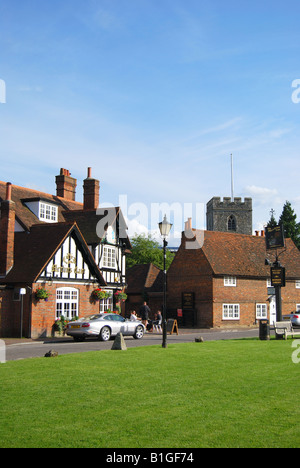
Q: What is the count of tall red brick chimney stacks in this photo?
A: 3